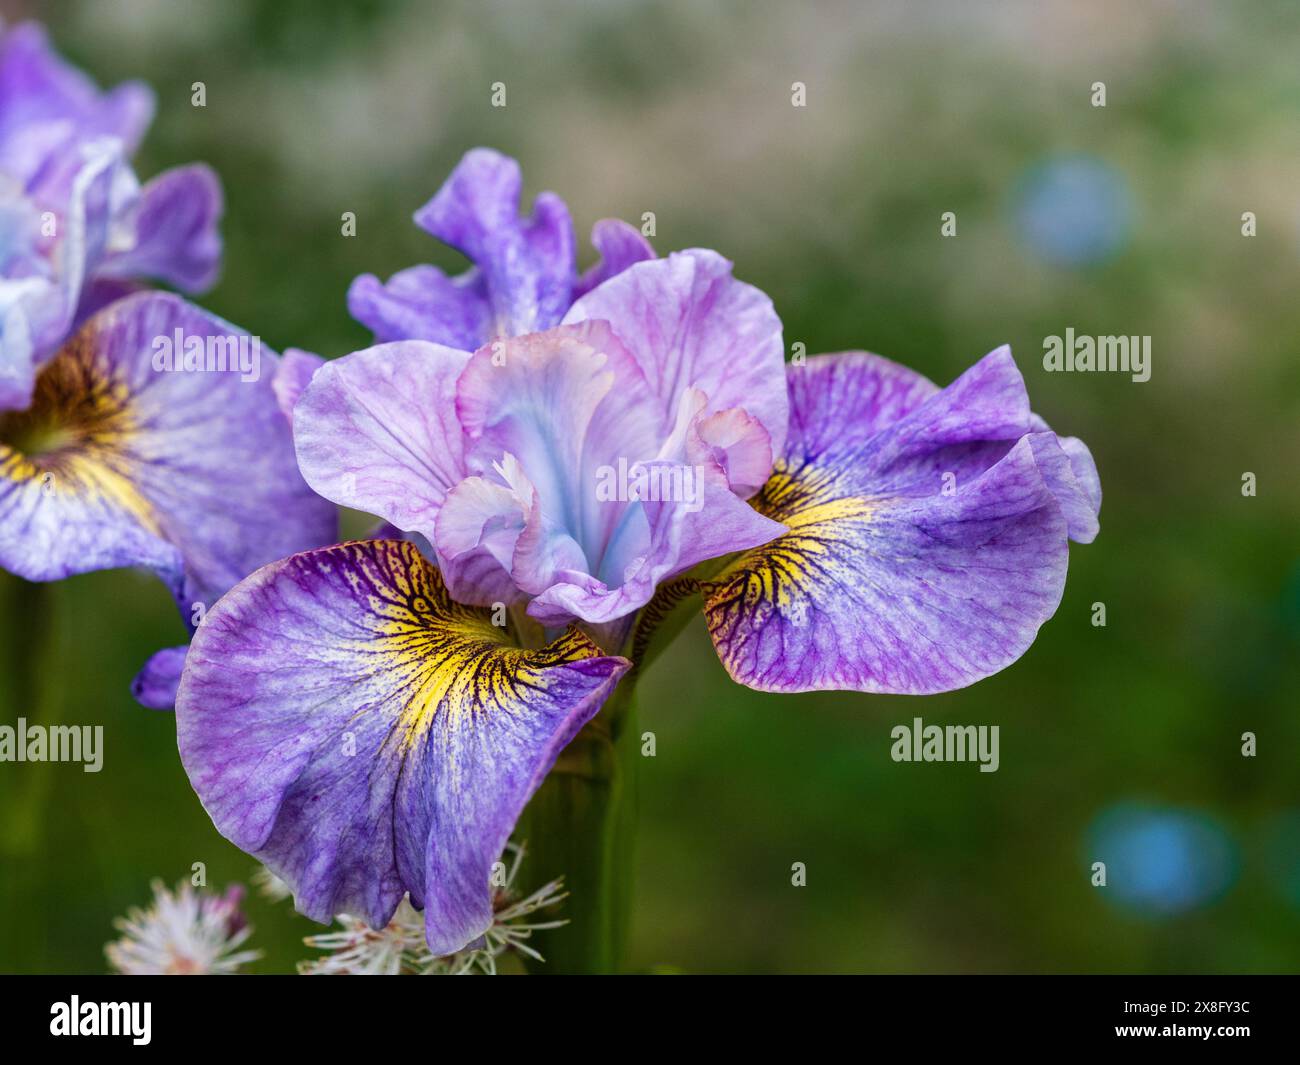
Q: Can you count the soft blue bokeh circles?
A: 2